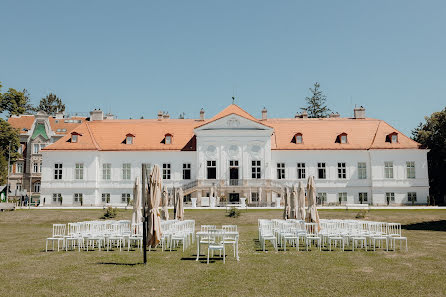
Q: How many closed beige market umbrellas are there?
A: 8